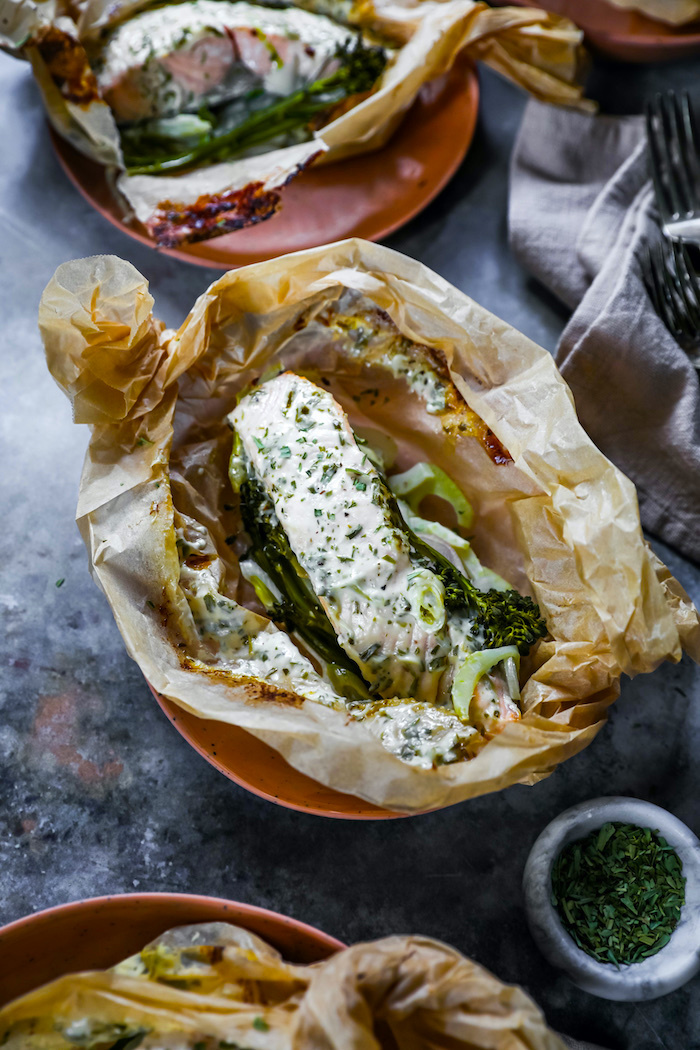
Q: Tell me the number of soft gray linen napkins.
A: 1